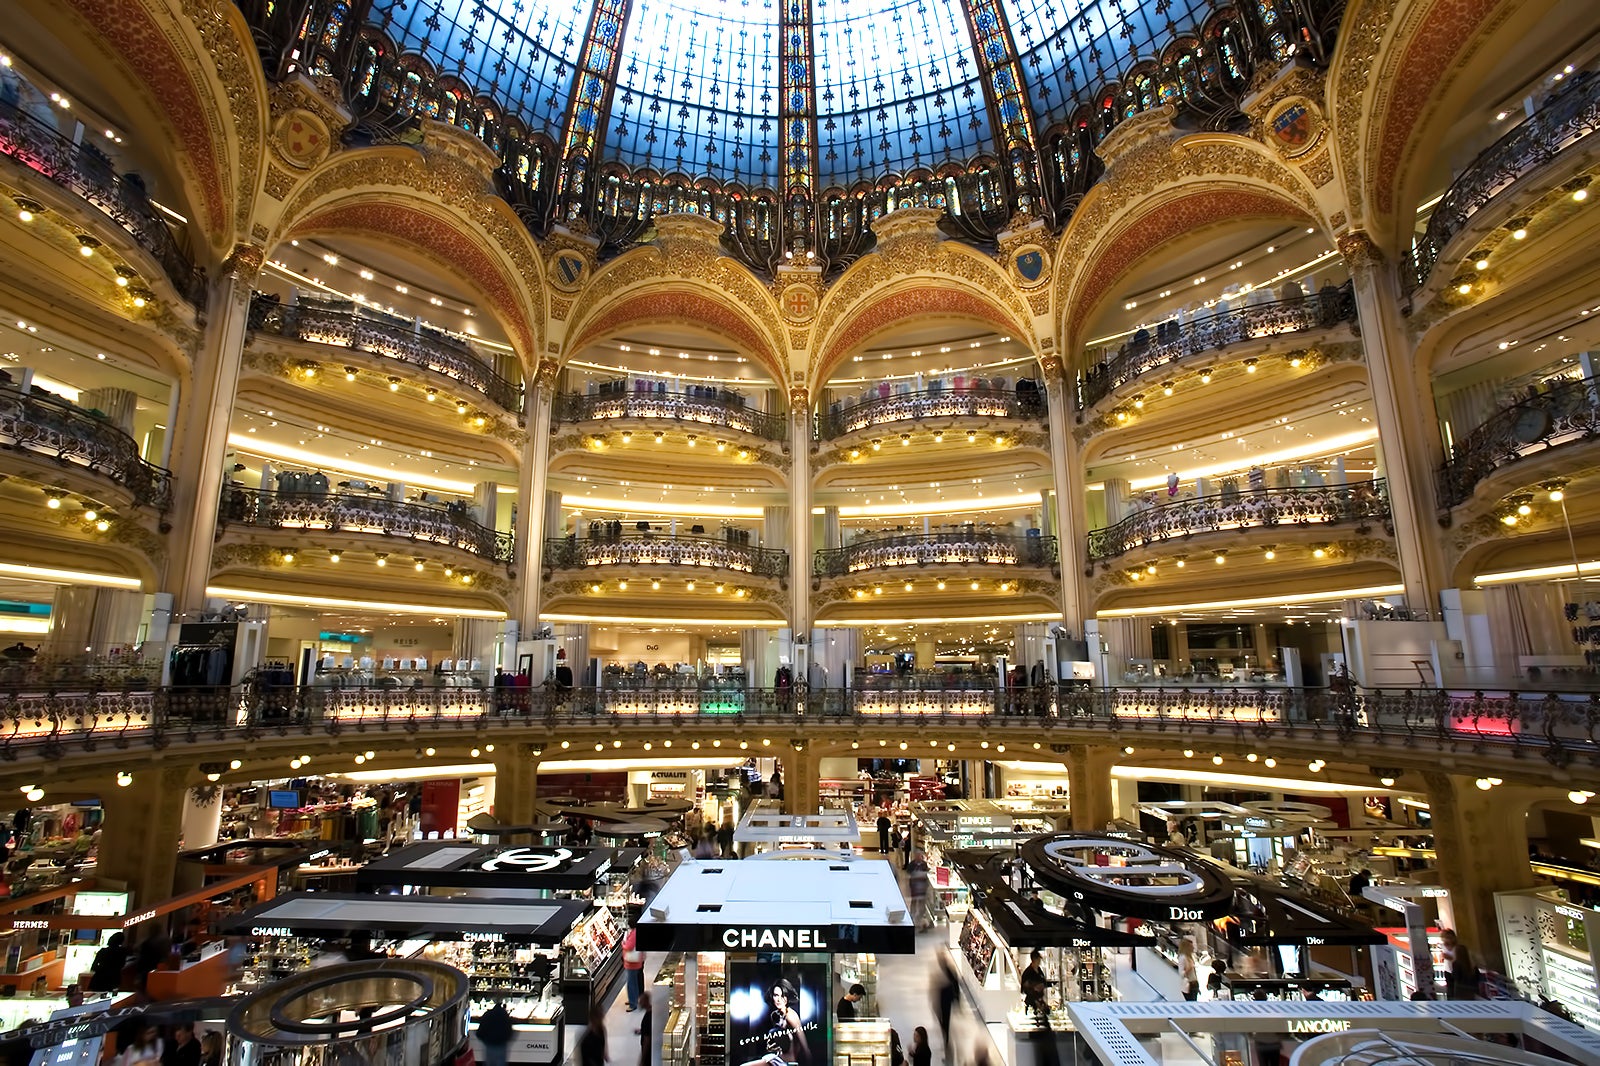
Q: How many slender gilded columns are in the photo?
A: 5